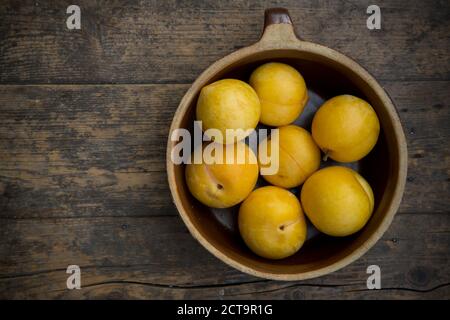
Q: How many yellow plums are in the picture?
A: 7